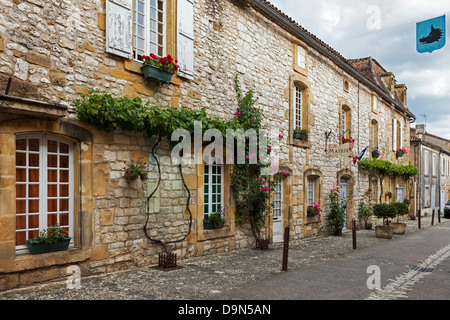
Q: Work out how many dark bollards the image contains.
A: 5